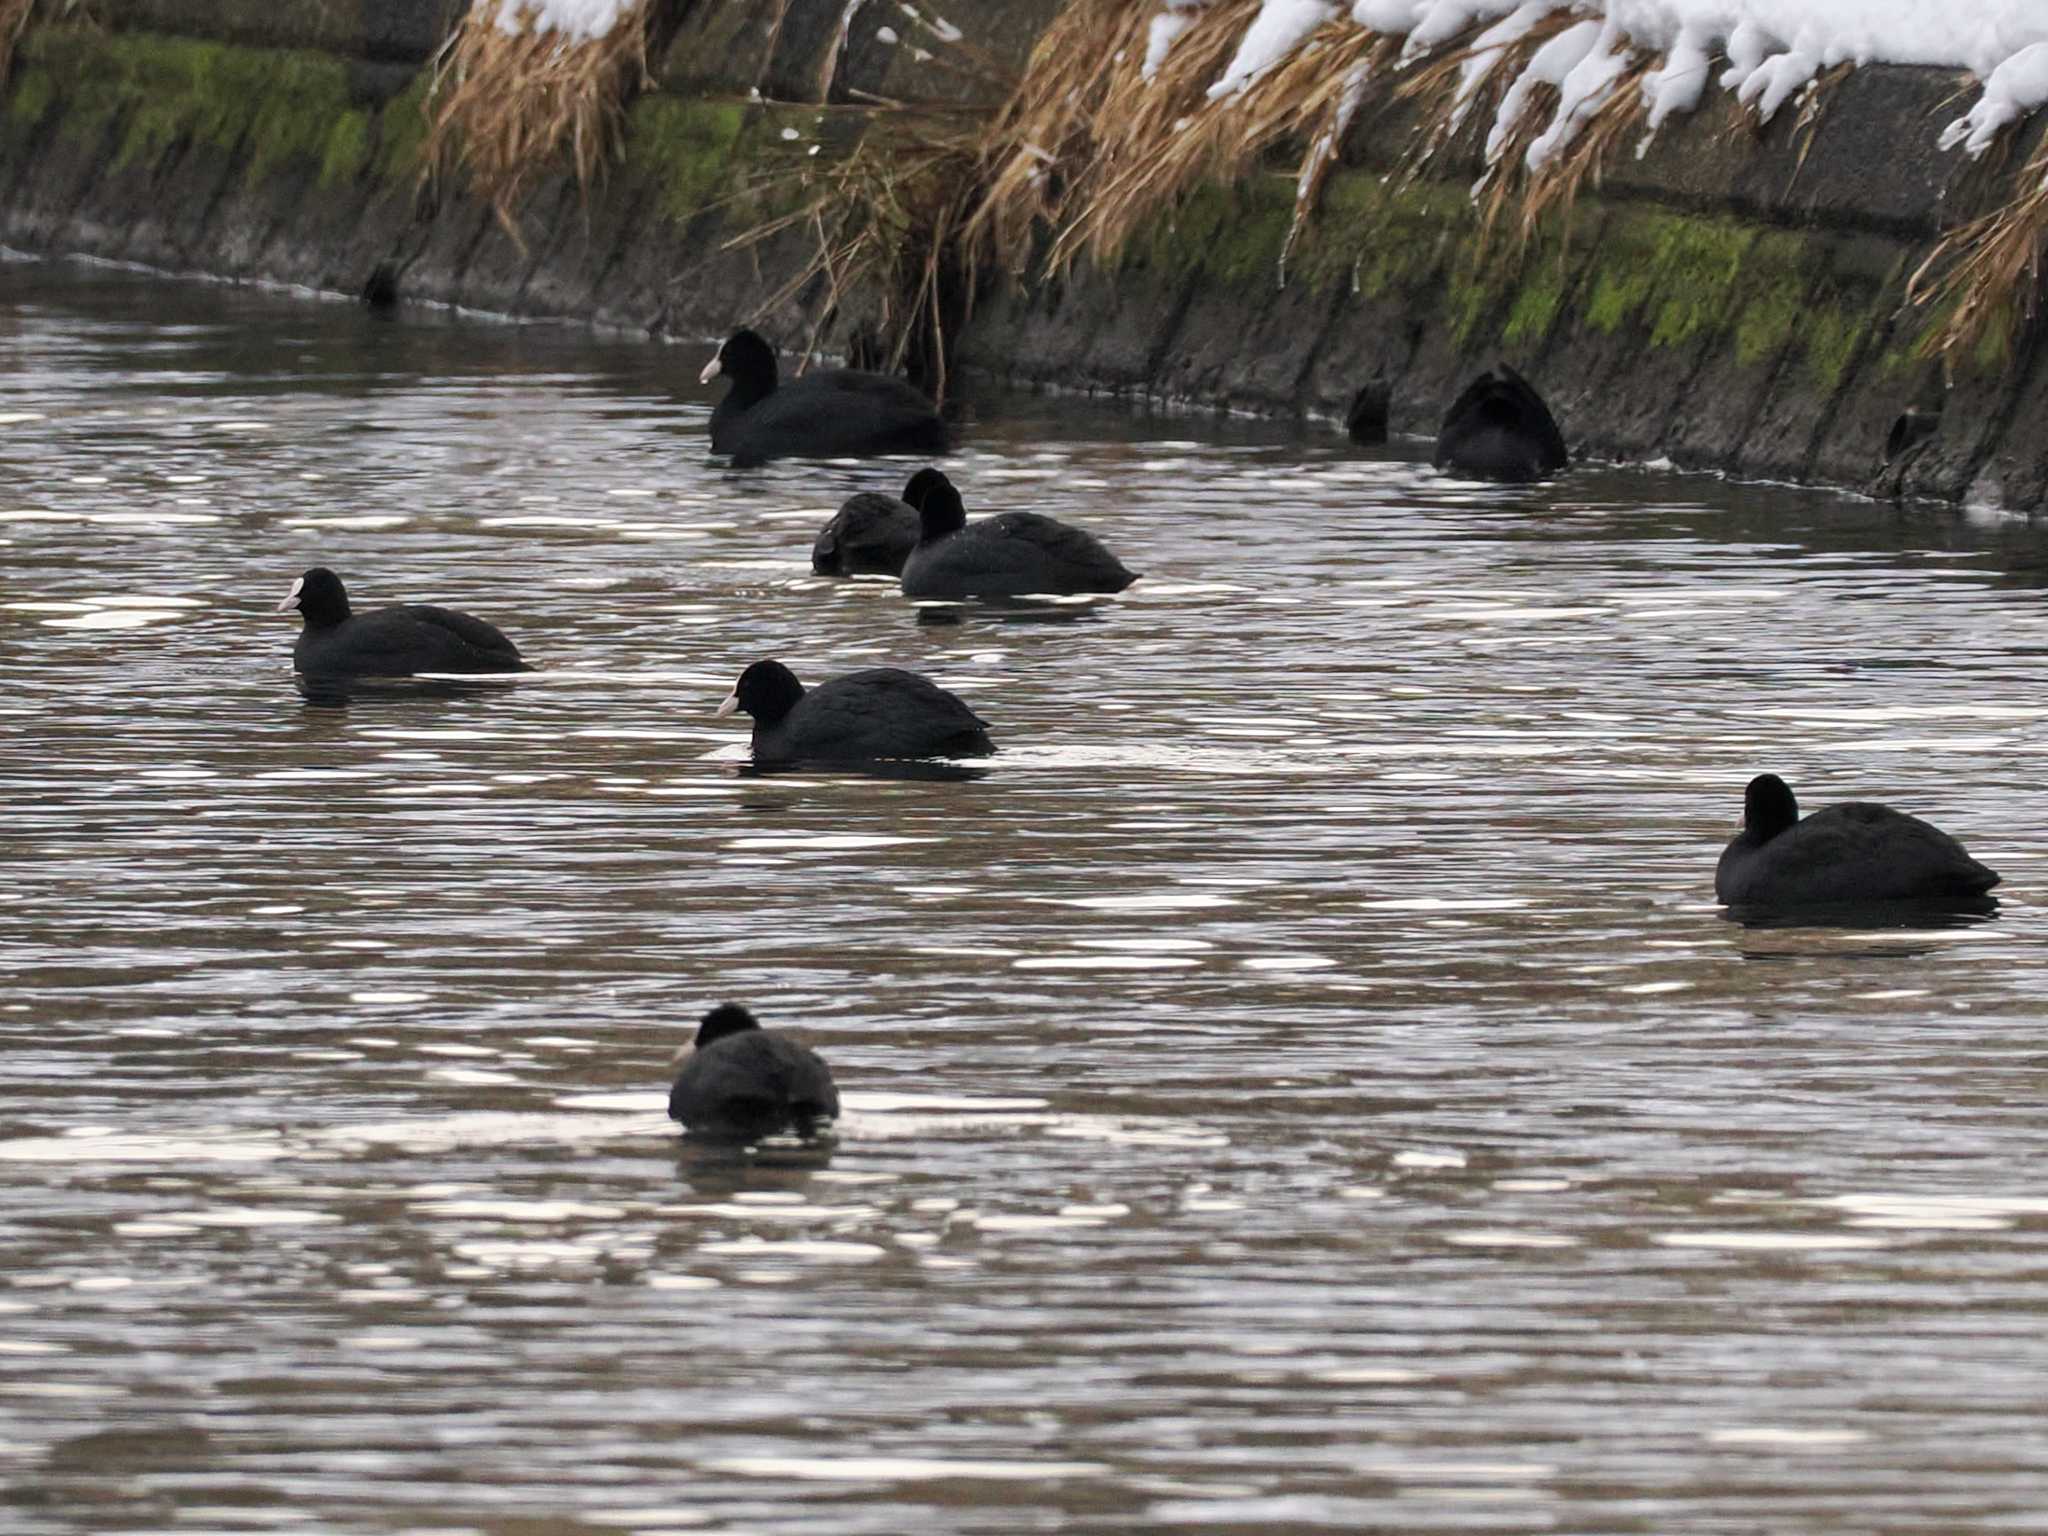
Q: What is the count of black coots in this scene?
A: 8